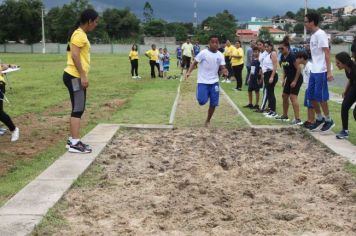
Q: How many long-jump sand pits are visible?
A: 1